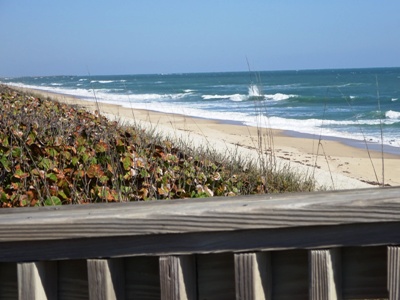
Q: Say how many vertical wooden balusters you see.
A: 6